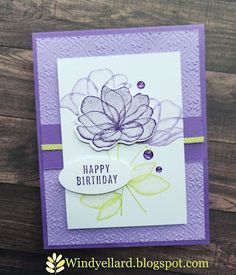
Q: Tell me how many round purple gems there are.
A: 3